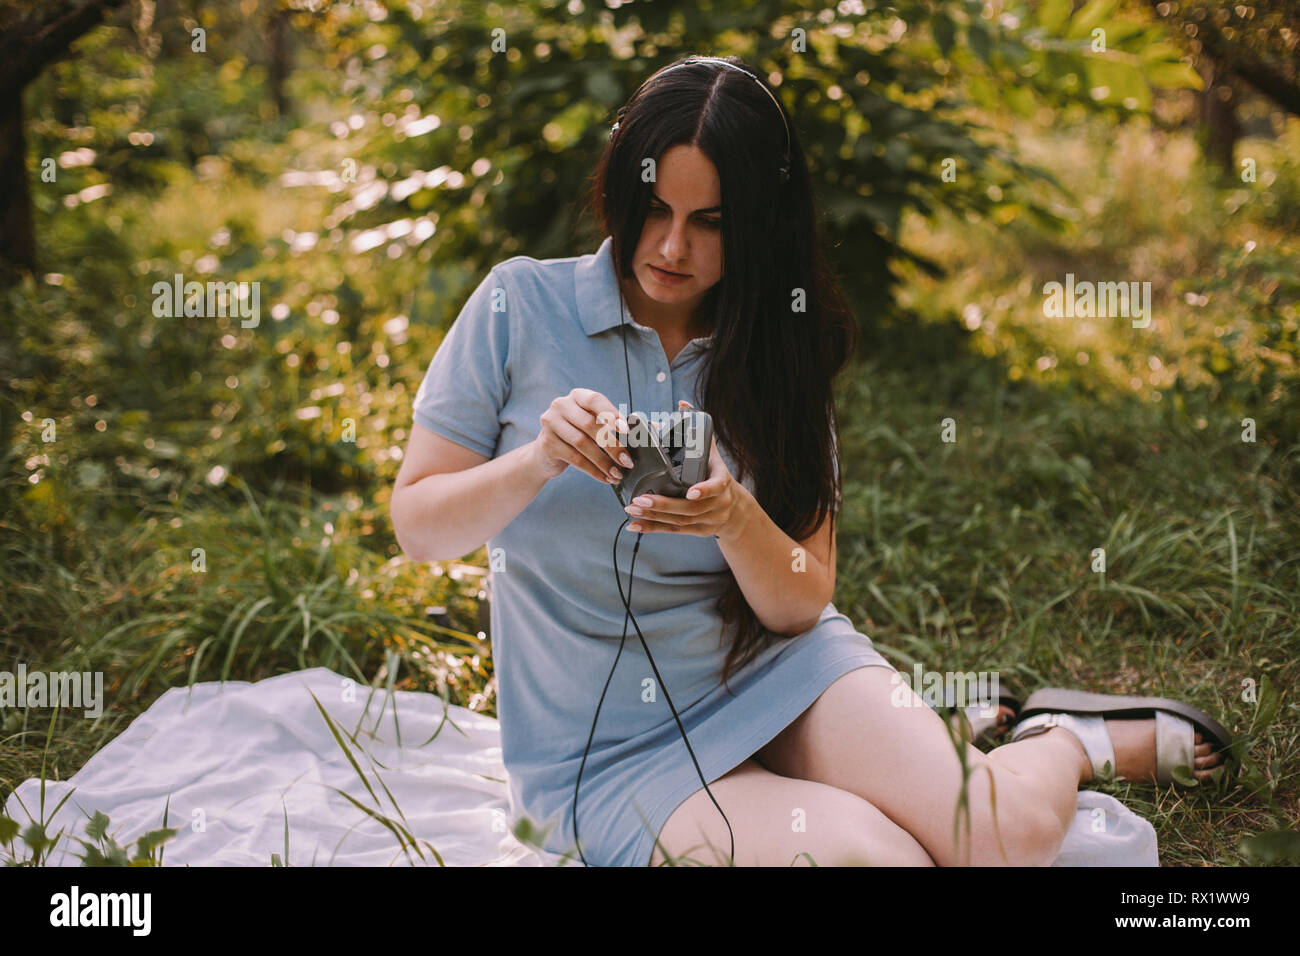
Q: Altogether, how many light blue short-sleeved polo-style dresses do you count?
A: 1